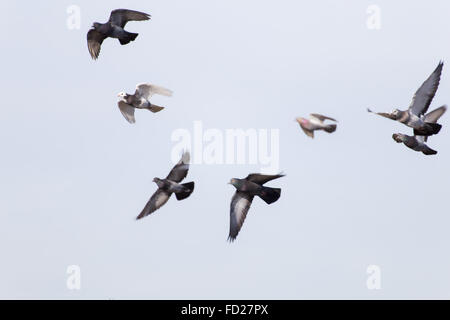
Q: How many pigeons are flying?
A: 7